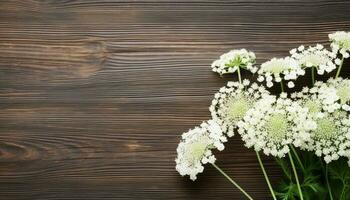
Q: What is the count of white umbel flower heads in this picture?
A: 10